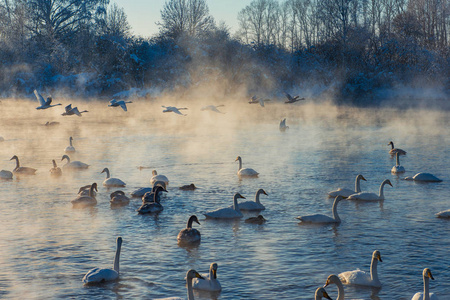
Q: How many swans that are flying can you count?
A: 7